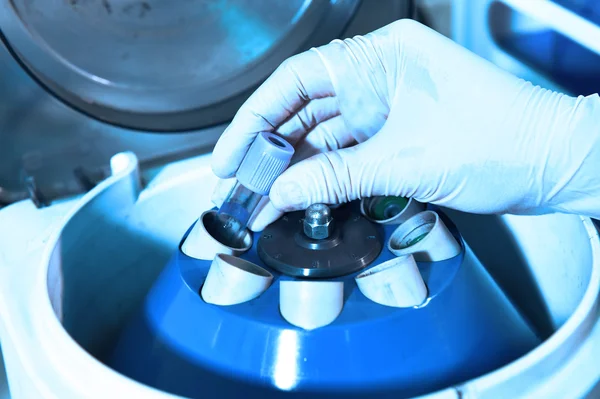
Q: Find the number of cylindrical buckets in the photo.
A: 6